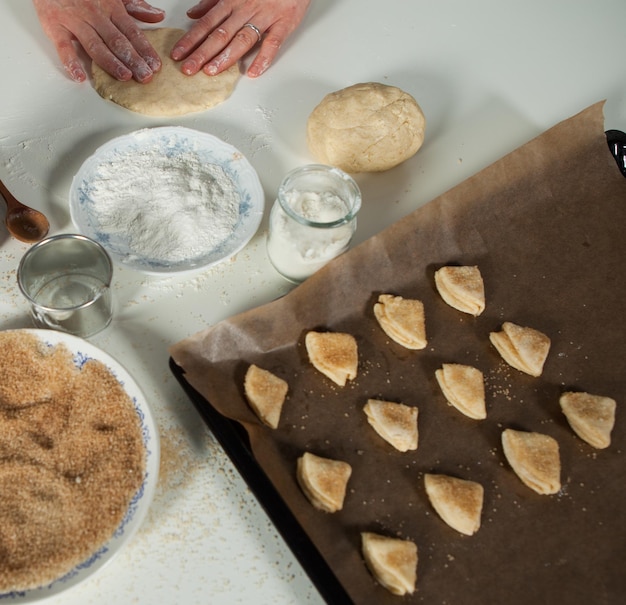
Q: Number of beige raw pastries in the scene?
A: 12